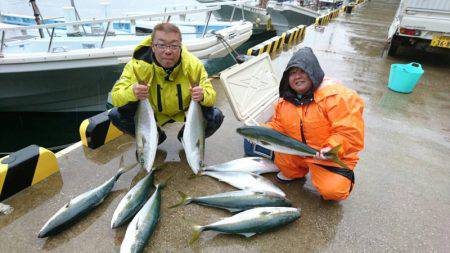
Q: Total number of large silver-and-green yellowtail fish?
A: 10